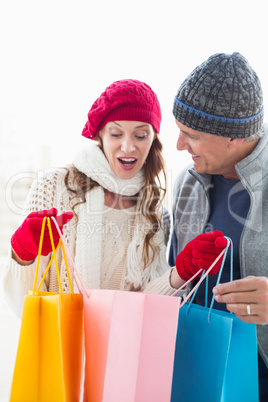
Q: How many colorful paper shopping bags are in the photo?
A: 3